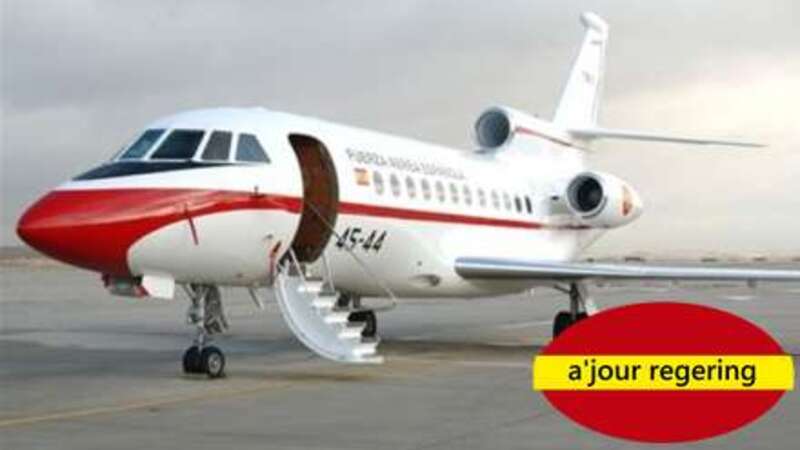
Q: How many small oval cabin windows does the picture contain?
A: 12